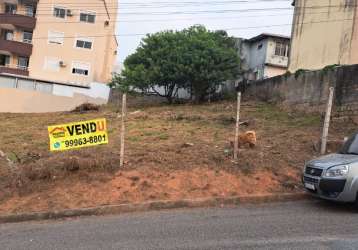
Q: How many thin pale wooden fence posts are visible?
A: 3